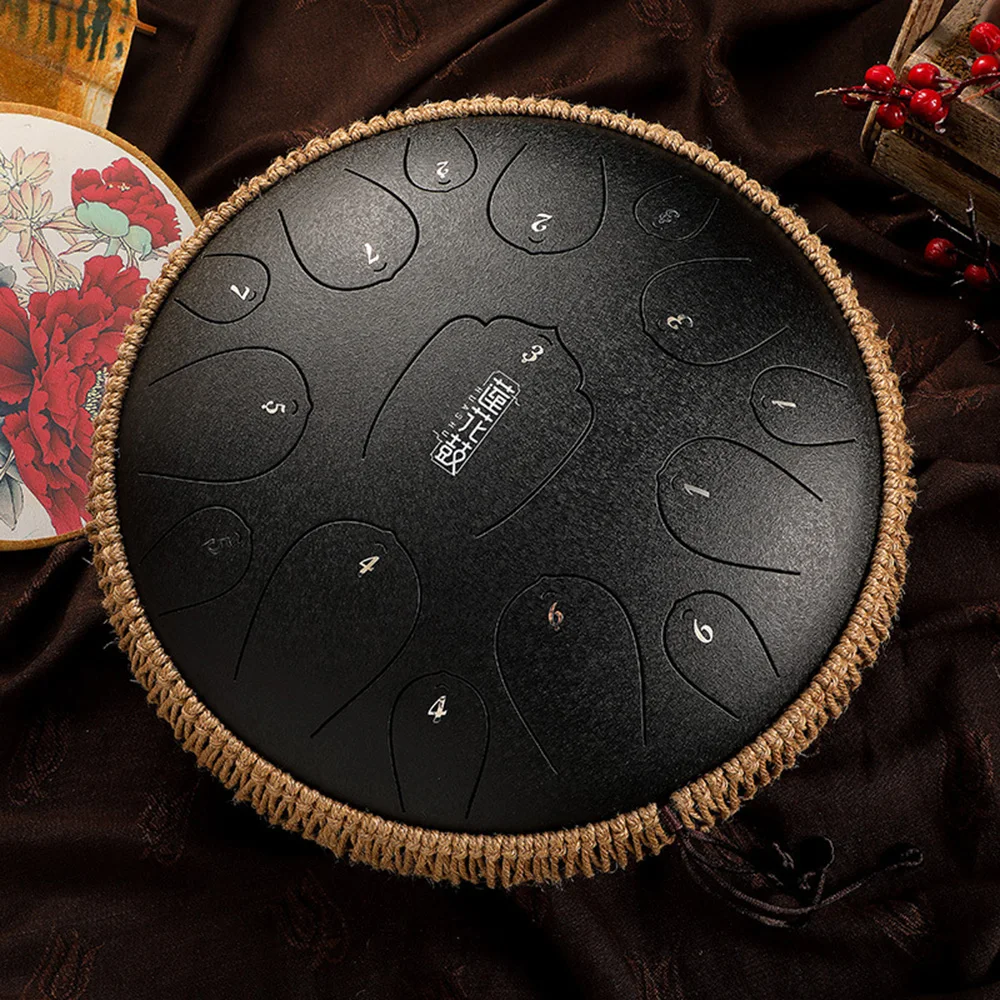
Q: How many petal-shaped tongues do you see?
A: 15